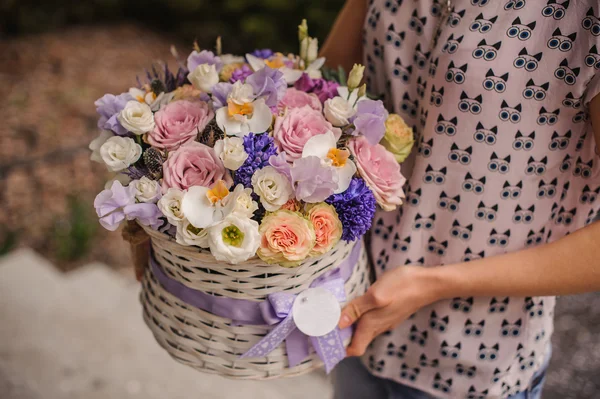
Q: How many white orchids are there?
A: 5